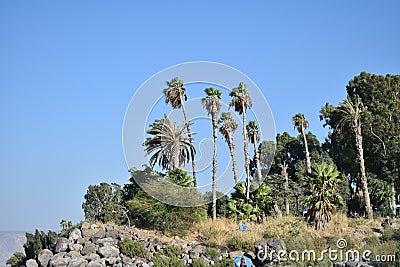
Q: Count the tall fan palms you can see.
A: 6